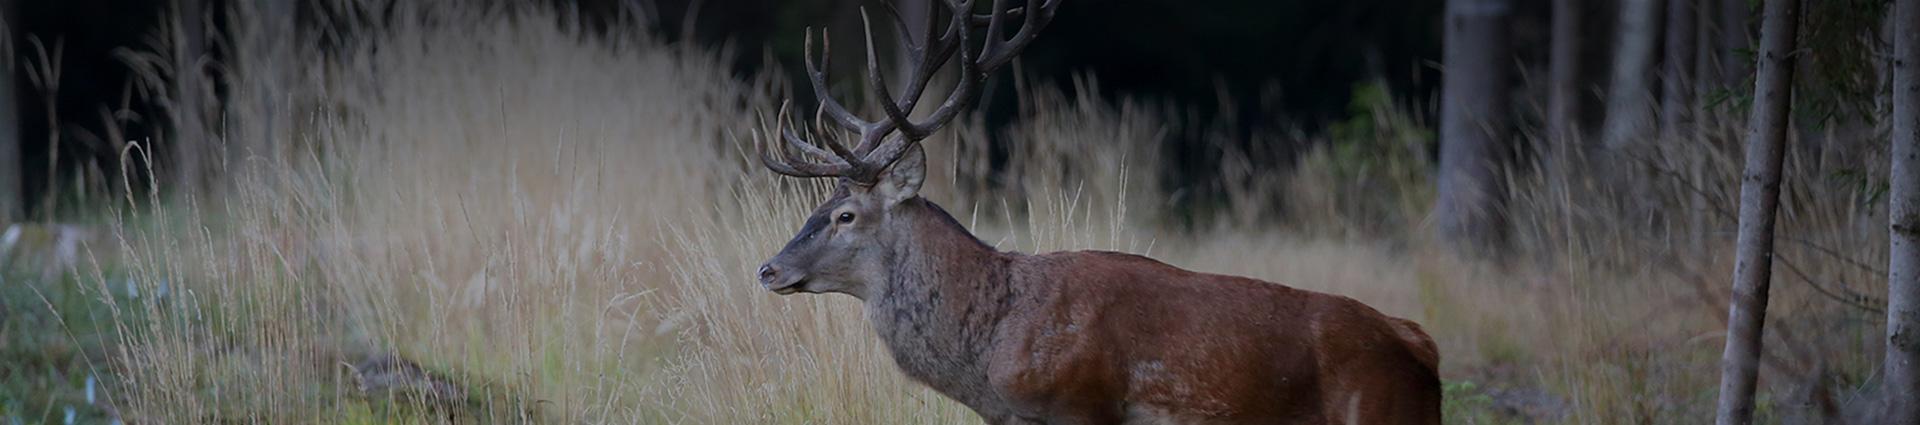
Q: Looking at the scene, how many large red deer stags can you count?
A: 1